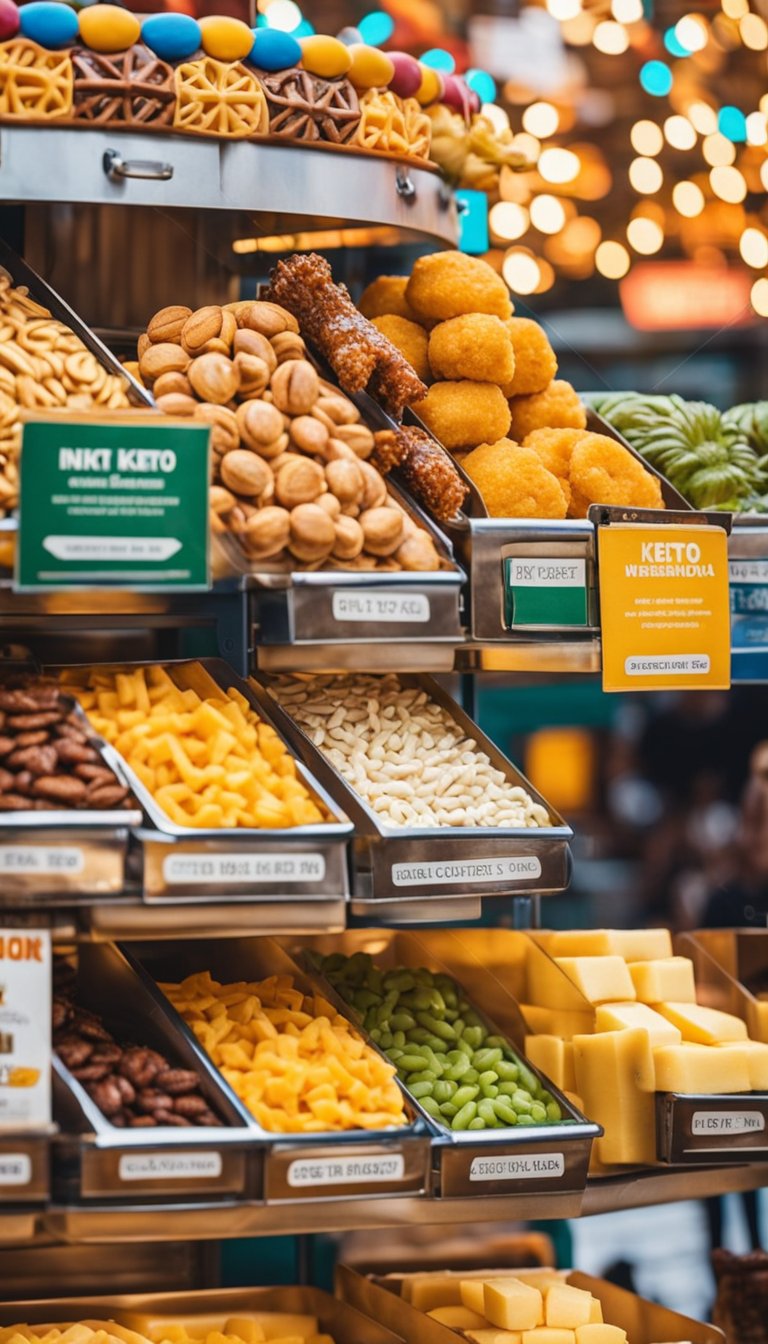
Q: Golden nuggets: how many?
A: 10